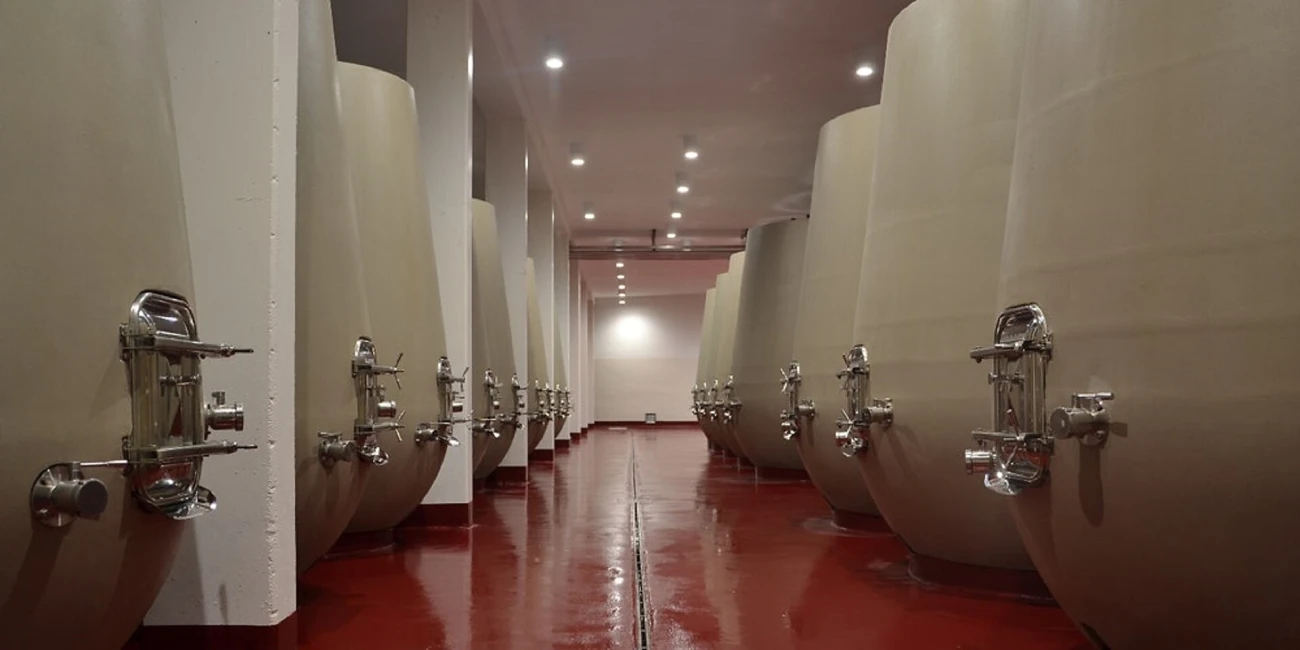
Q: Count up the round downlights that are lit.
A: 13